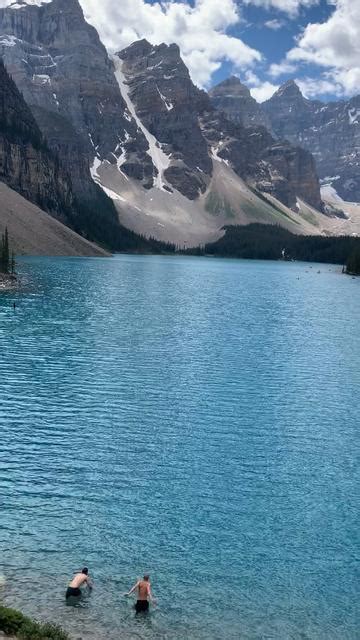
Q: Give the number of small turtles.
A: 0